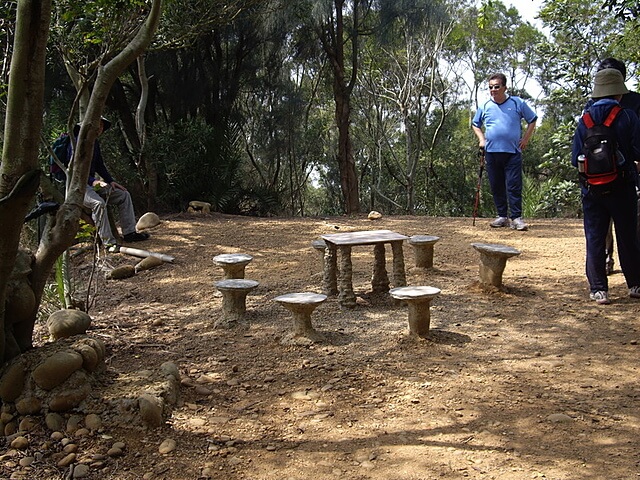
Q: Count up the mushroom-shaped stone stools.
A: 7